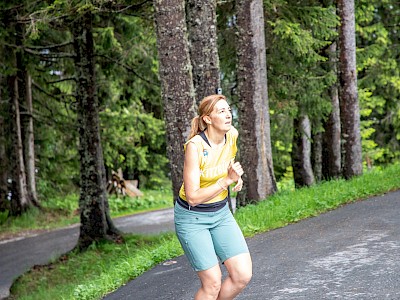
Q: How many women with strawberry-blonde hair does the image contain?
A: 1